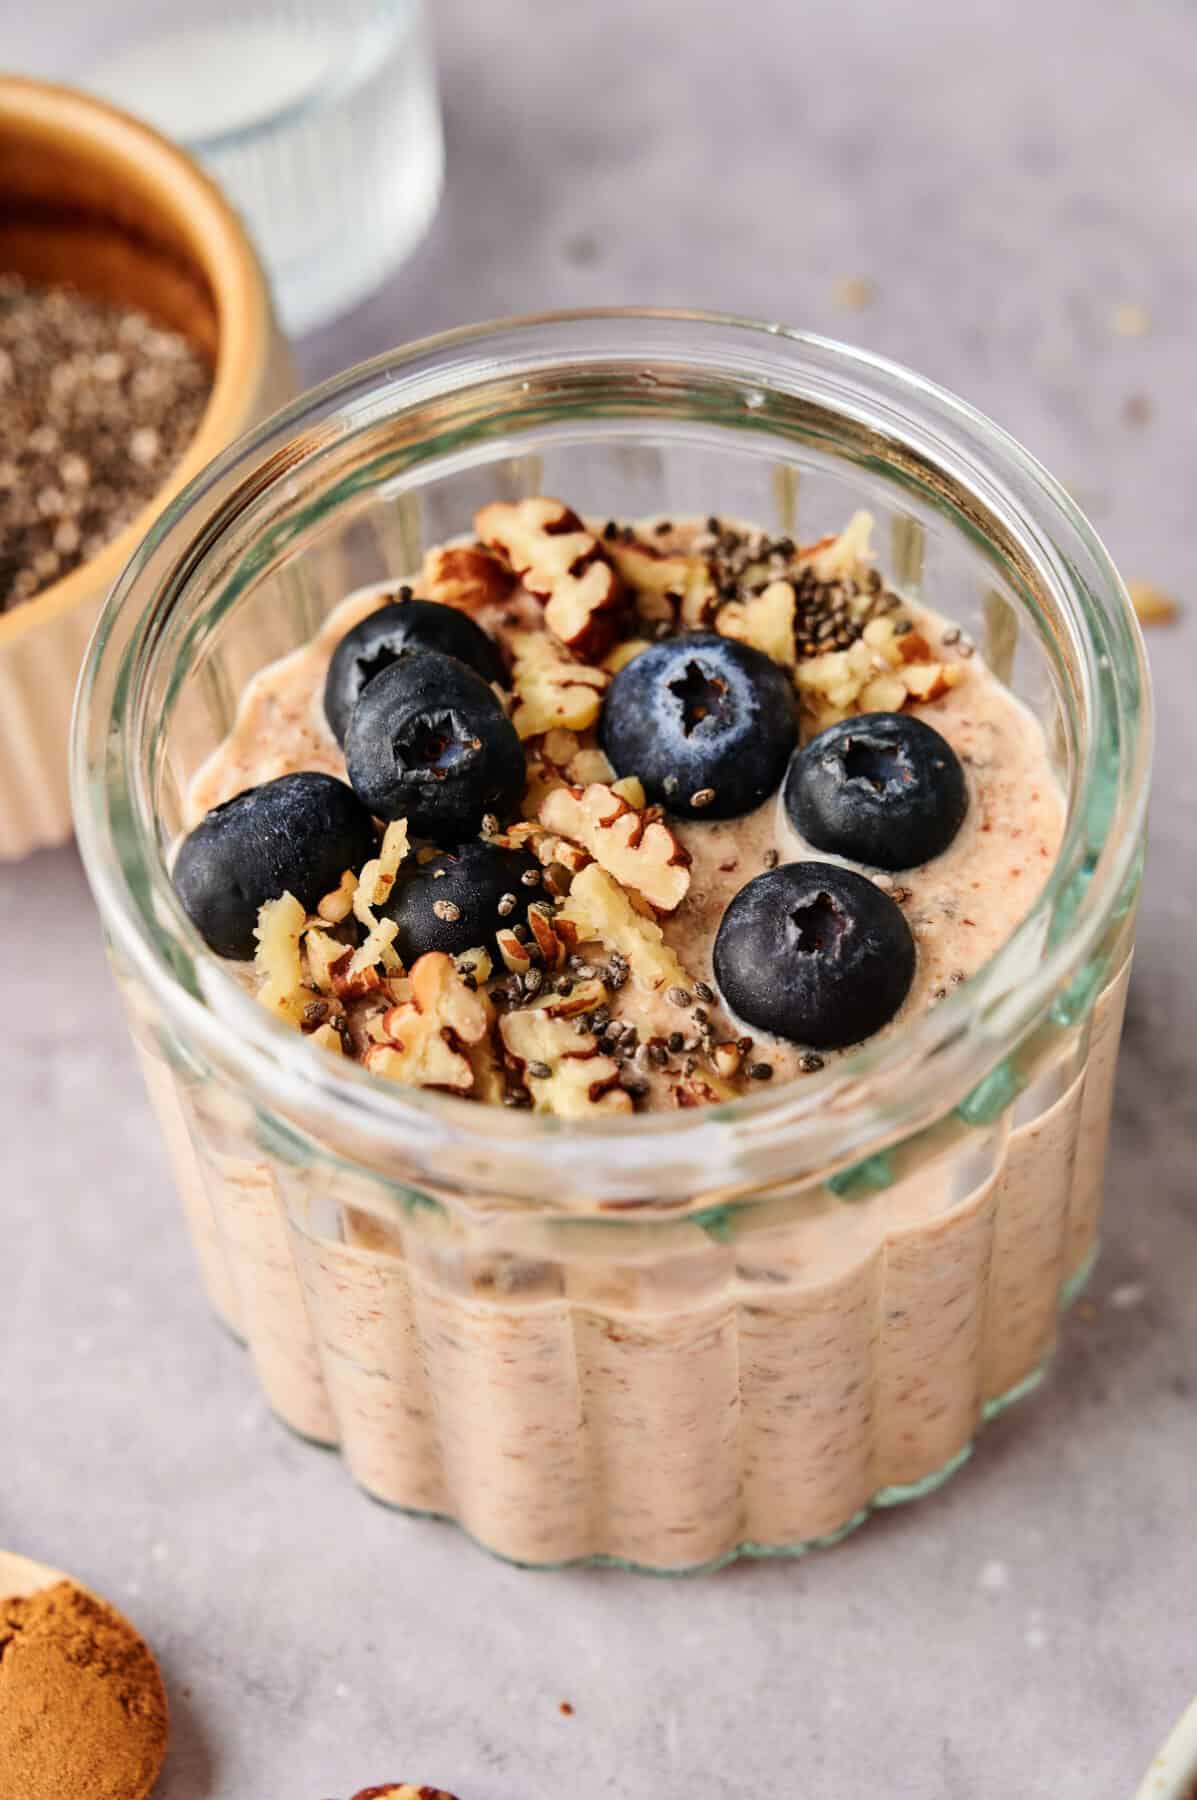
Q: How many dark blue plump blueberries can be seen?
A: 7